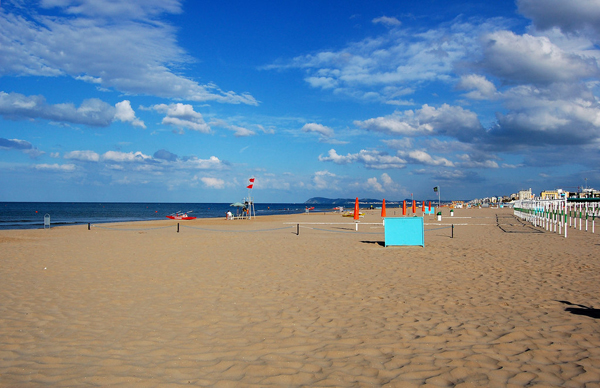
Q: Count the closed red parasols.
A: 6